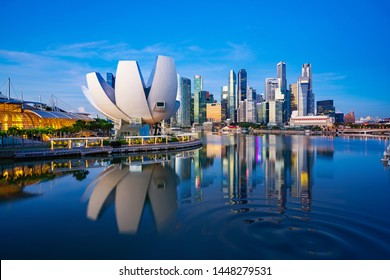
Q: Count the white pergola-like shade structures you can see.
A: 3